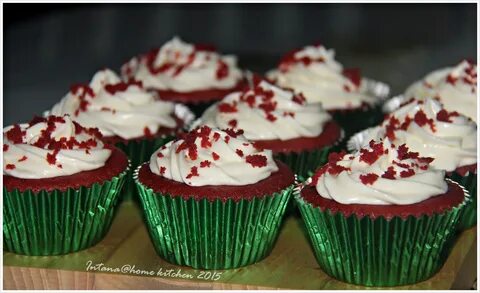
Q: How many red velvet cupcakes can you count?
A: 9